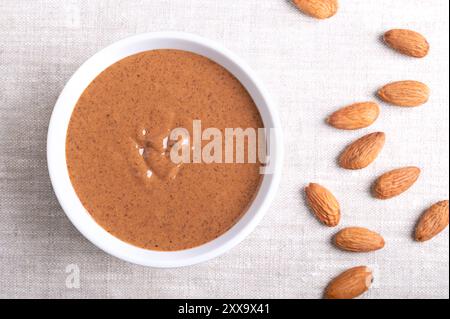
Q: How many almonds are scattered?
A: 10